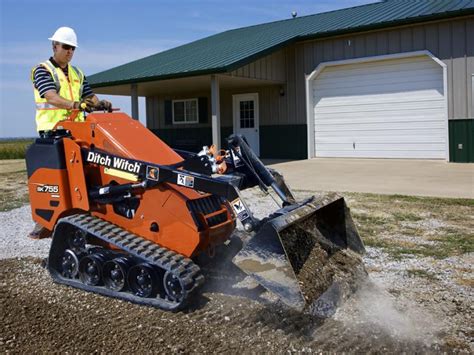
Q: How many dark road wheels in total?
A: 5